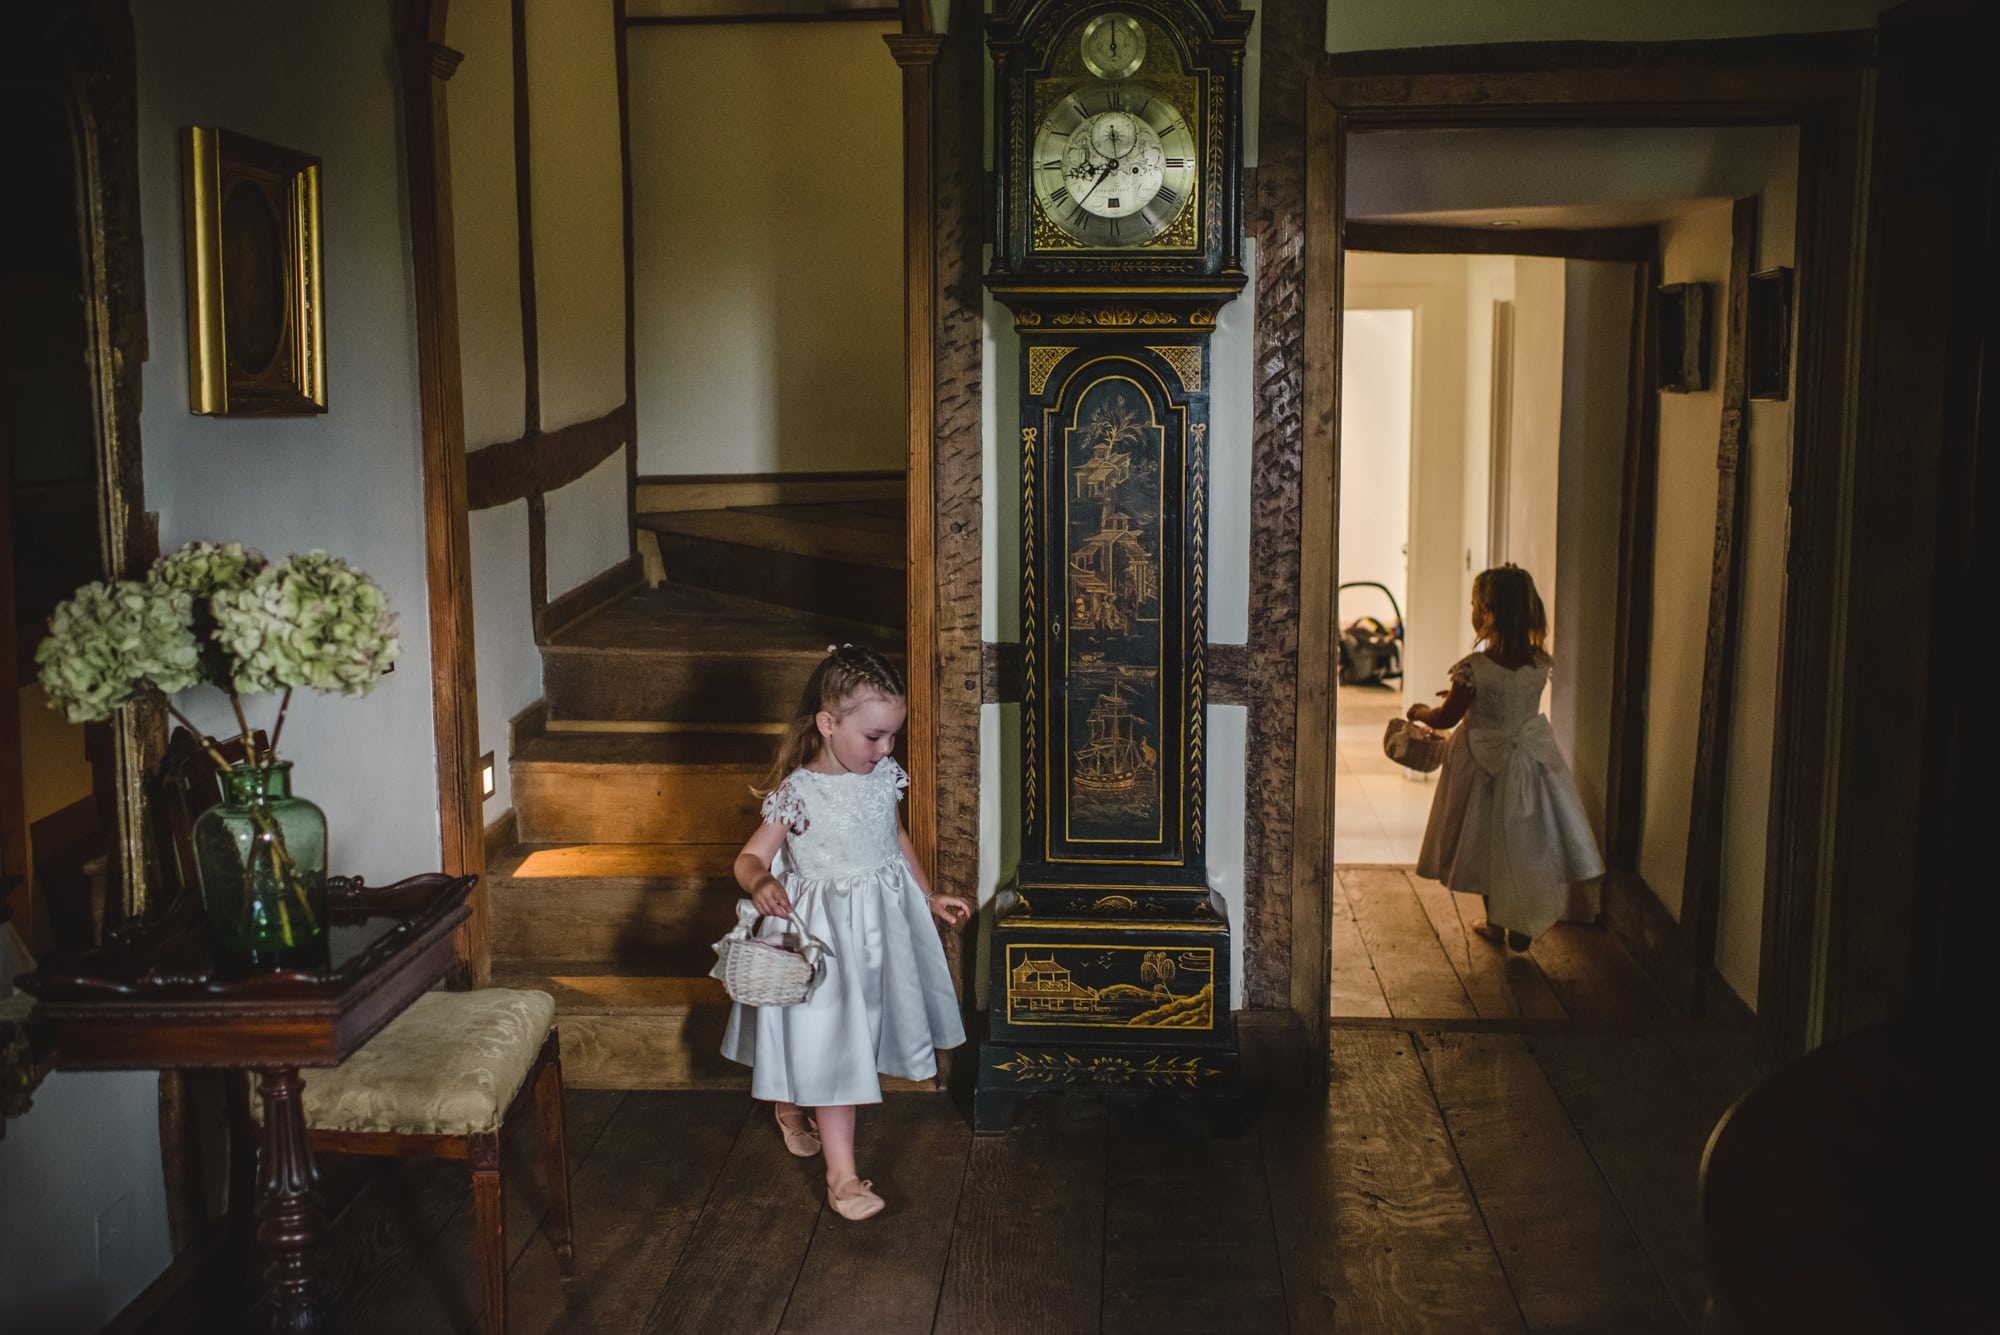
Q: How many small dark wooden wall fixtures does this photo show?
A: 2